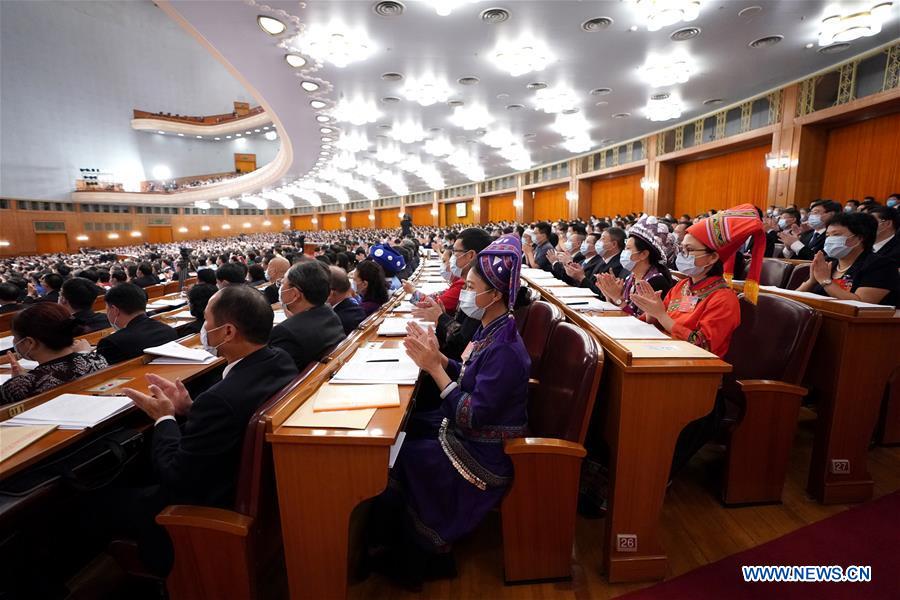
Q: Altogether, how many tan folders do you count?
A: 4